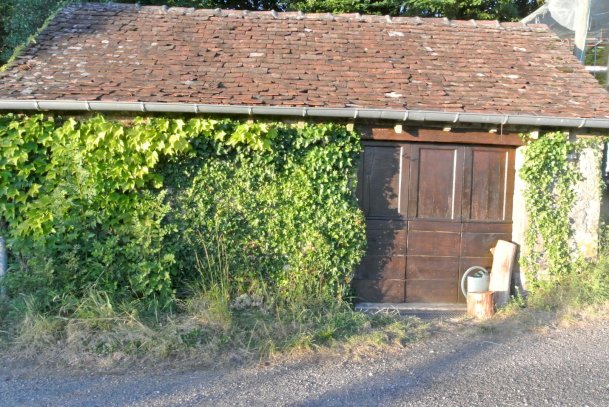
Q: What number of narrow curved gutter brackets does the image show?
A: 11